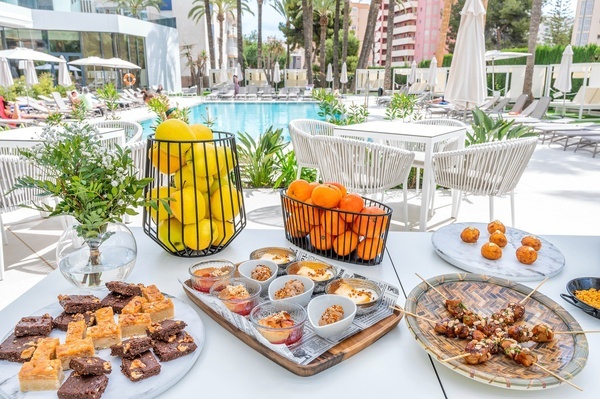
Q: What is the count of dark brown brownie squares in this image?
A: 12